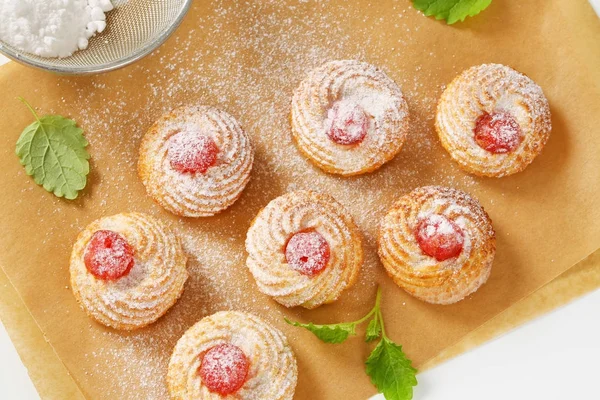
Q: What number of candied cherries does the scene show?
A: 7